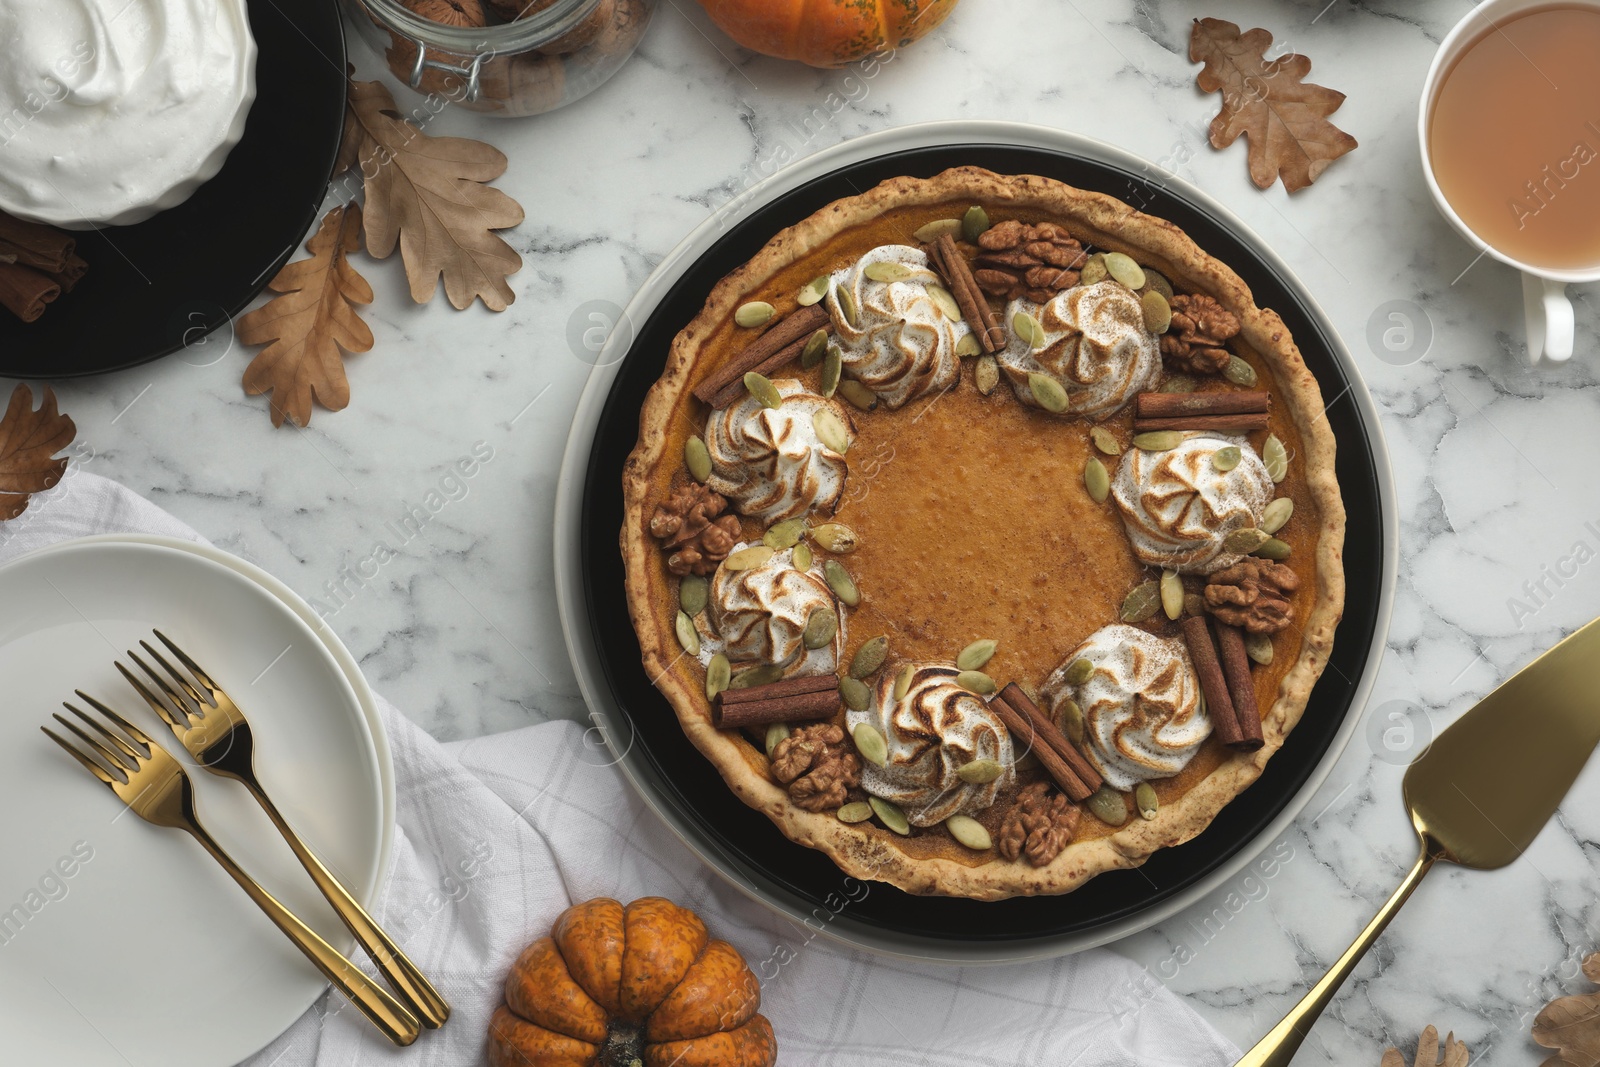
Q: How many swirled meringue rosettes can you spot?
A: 7